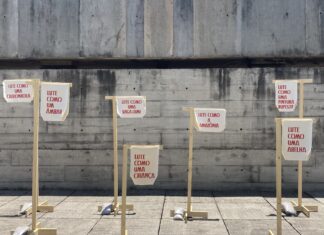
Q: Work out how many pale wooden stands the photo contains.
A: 7